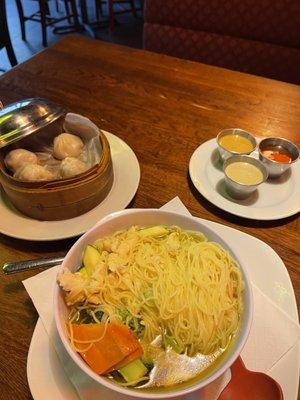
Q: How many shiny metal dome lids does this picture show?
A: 1